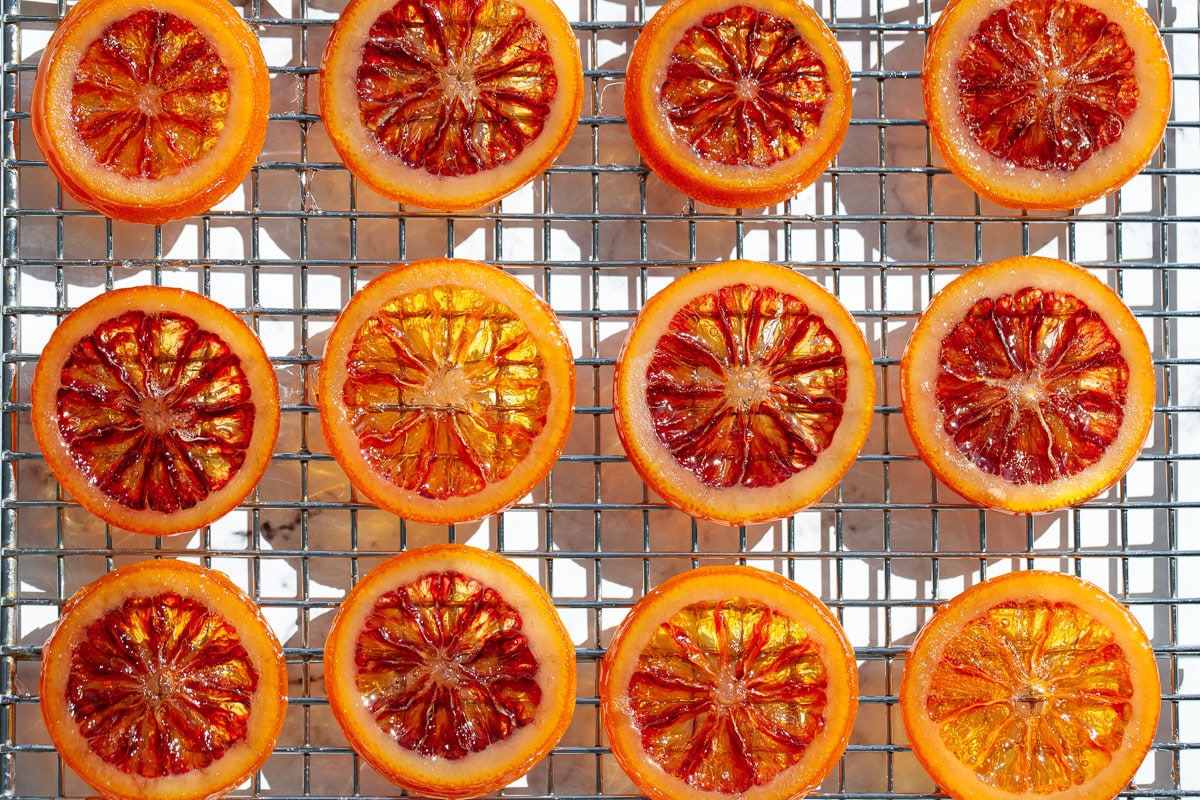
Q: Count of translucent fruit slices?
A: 12